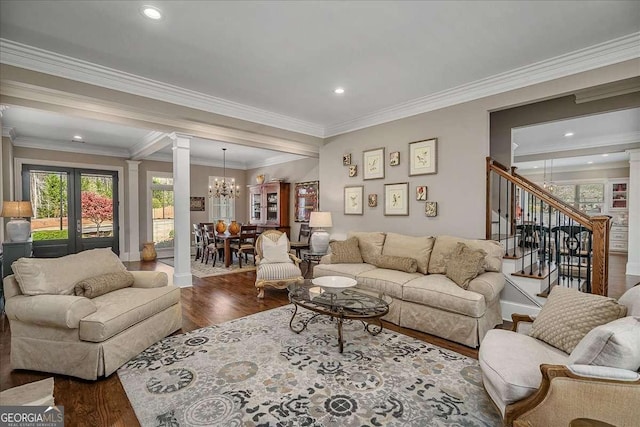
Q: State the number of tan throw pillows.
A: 5